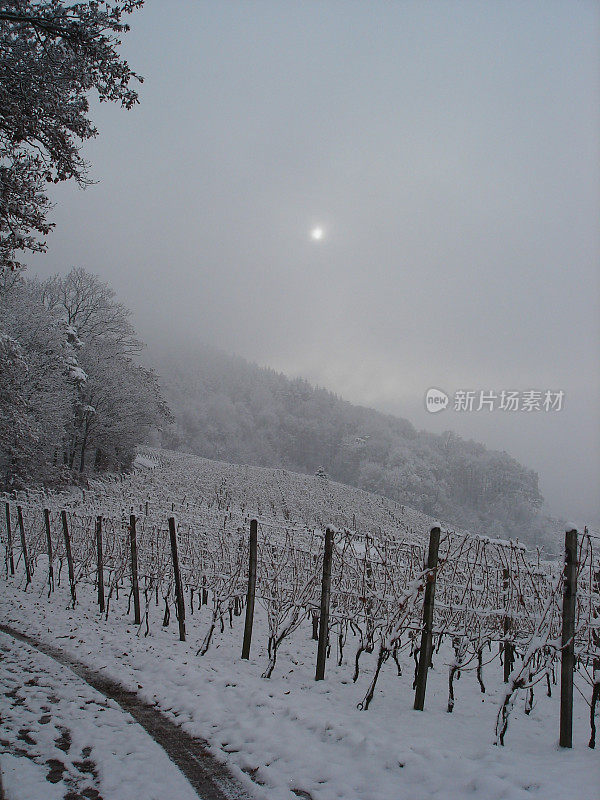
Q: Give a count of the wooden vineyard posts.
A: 11